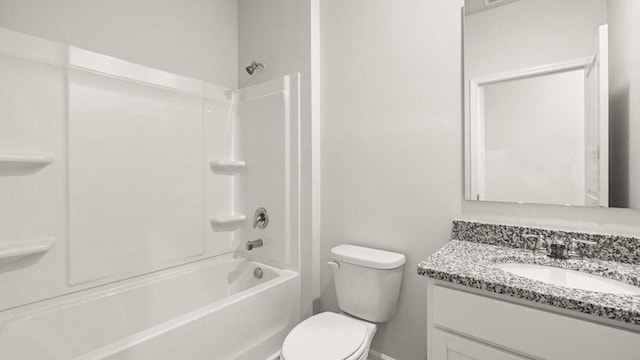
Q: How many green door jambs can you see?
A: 0